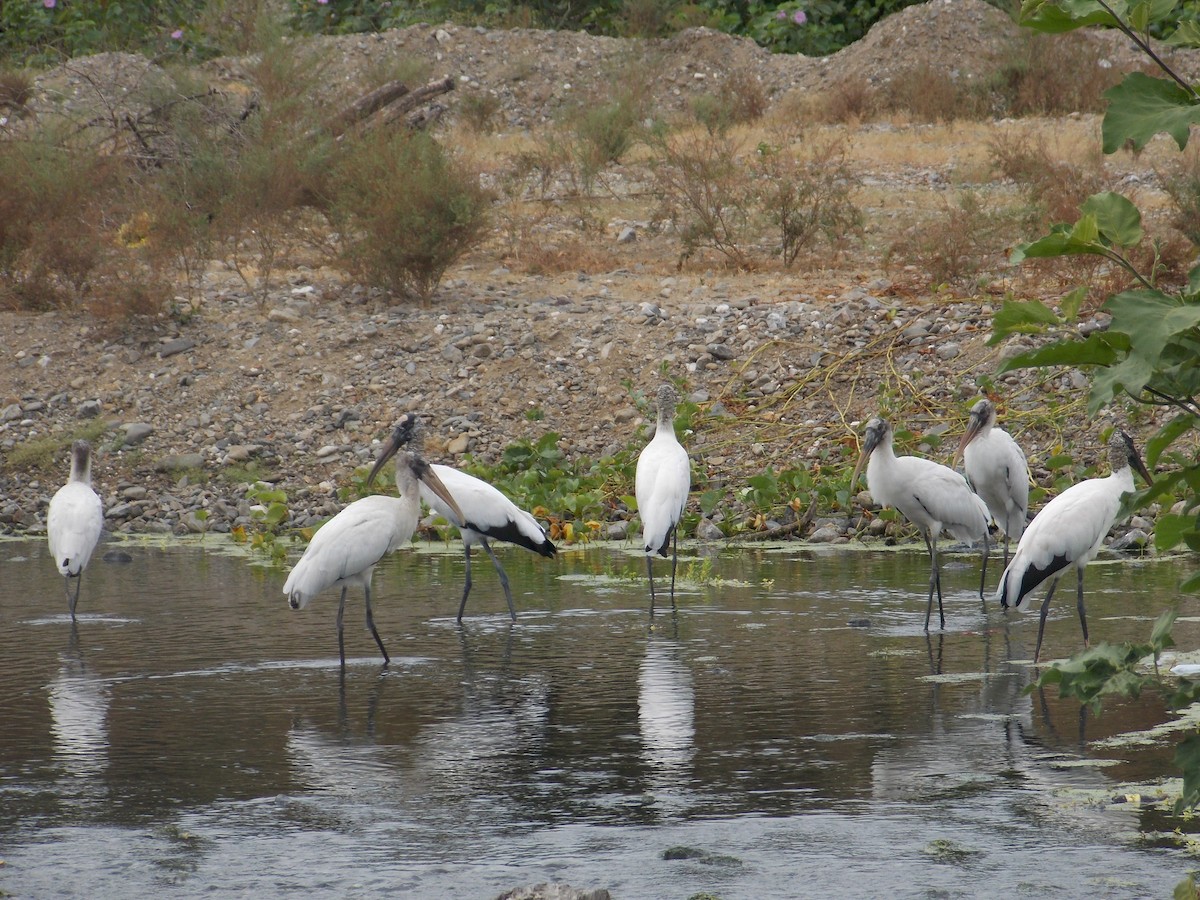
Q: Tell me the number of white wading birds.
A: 7